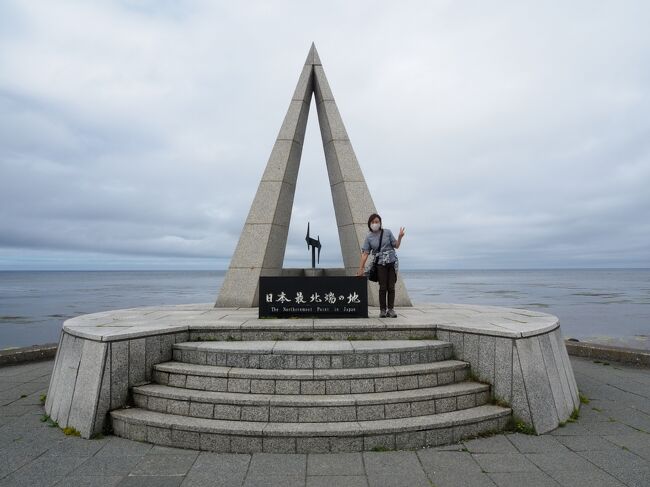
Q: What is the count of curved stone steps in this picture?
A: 4